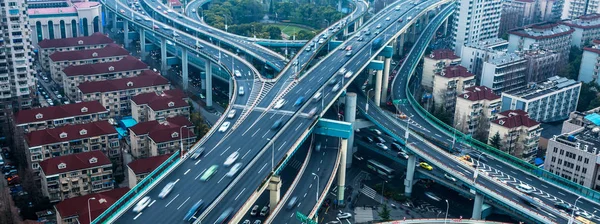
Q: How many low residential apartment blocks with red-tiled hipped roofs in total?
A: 15